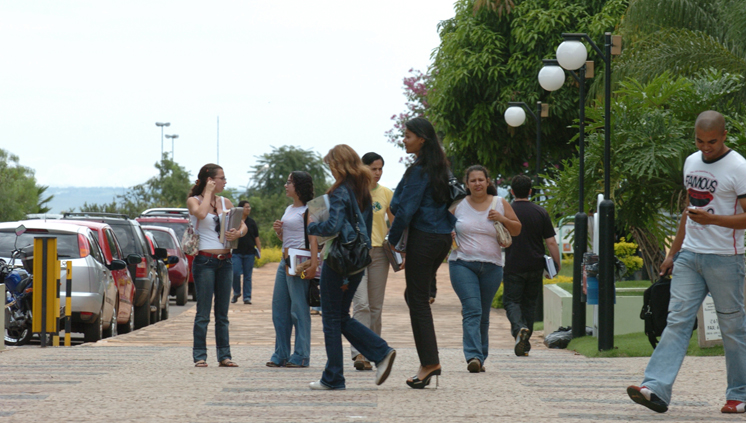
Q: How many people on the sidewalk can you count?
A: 9